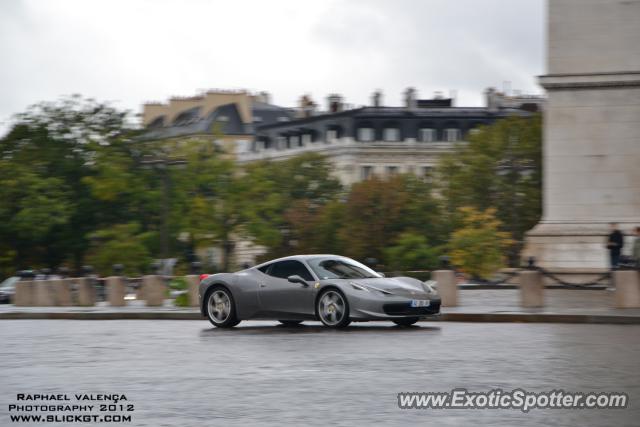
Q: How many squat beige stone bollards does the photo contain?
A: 10